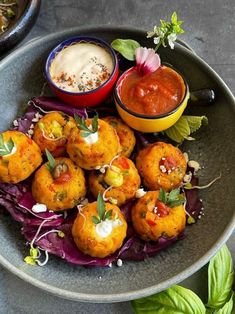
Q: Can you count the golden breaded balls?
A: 9